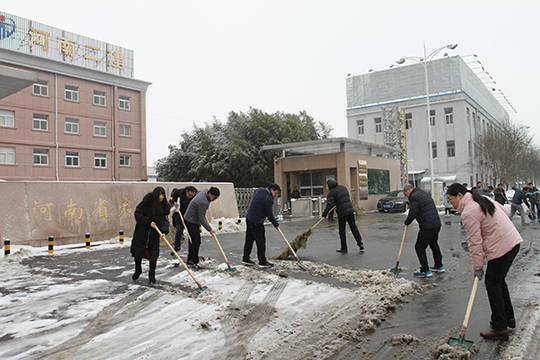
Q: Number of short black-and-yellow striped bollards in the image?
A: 7